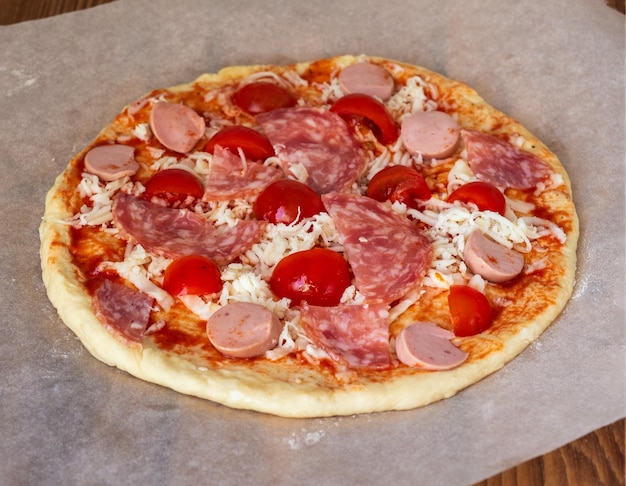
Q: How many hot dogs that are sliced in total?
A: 7